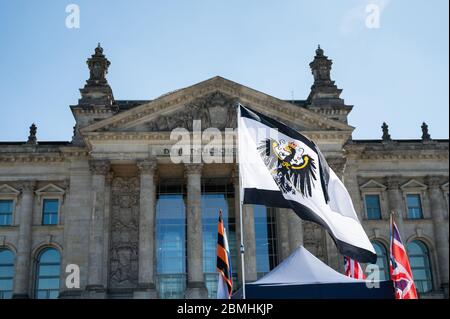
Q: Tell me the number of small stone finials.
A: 3